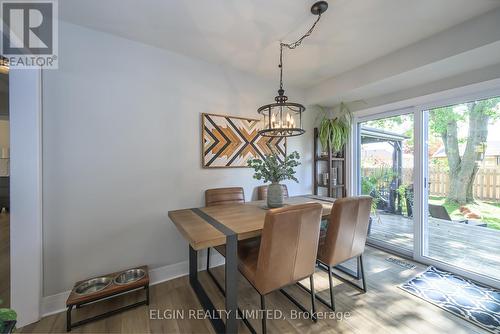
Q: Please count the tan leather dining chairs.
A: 4